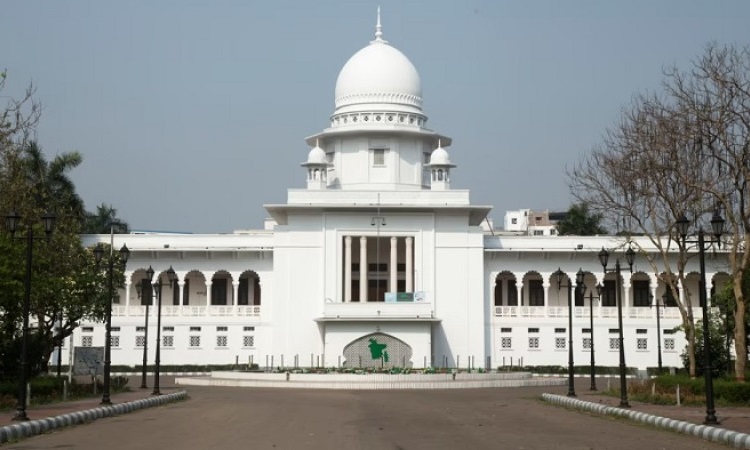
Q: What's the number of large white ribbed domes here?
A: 1